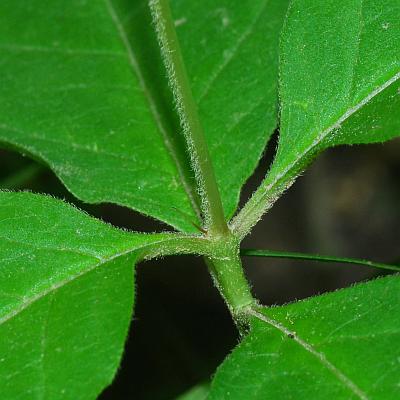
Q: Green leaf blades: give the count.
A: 4